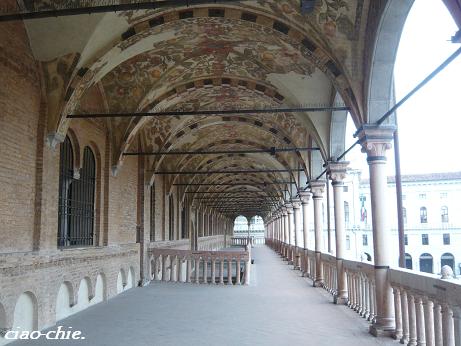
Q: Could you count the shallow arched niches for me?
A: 7